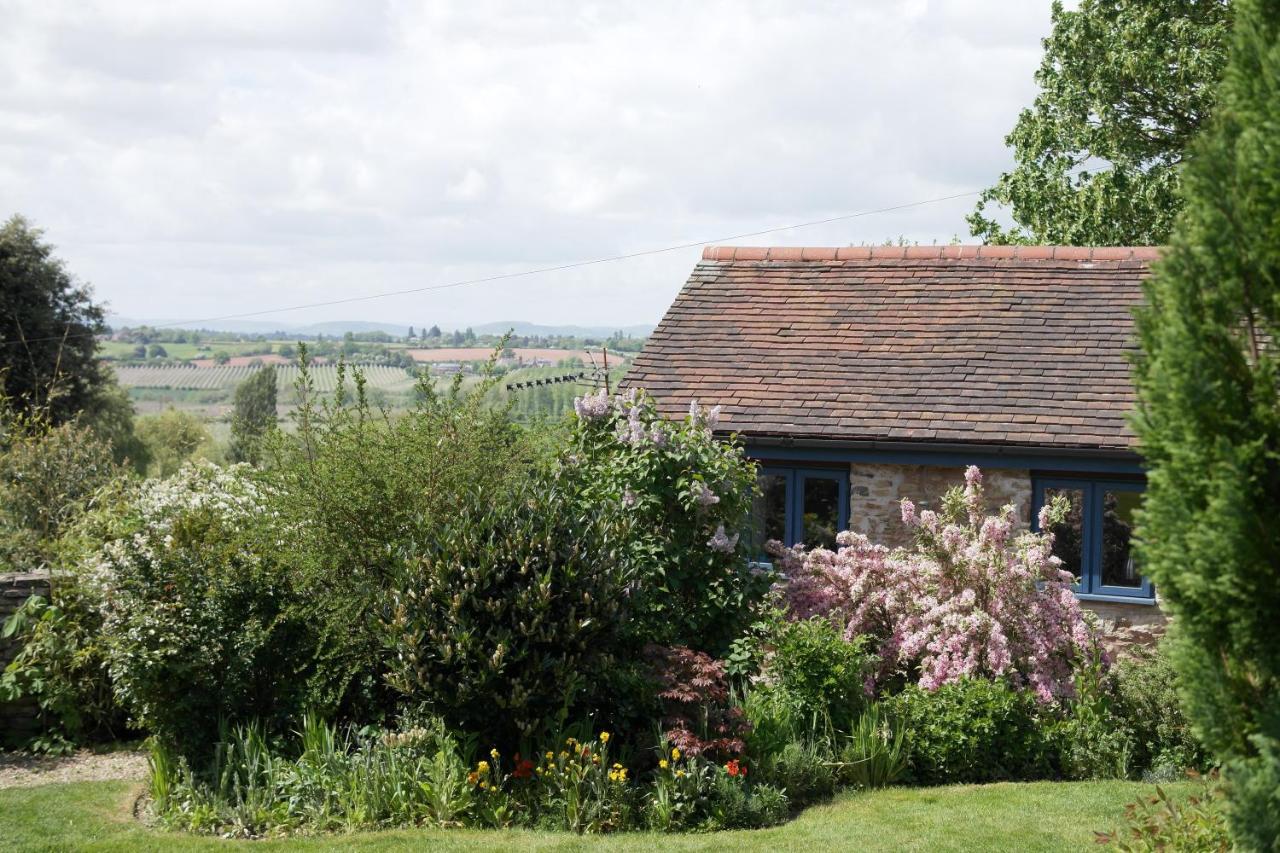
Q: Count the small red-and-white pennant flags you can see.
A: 0